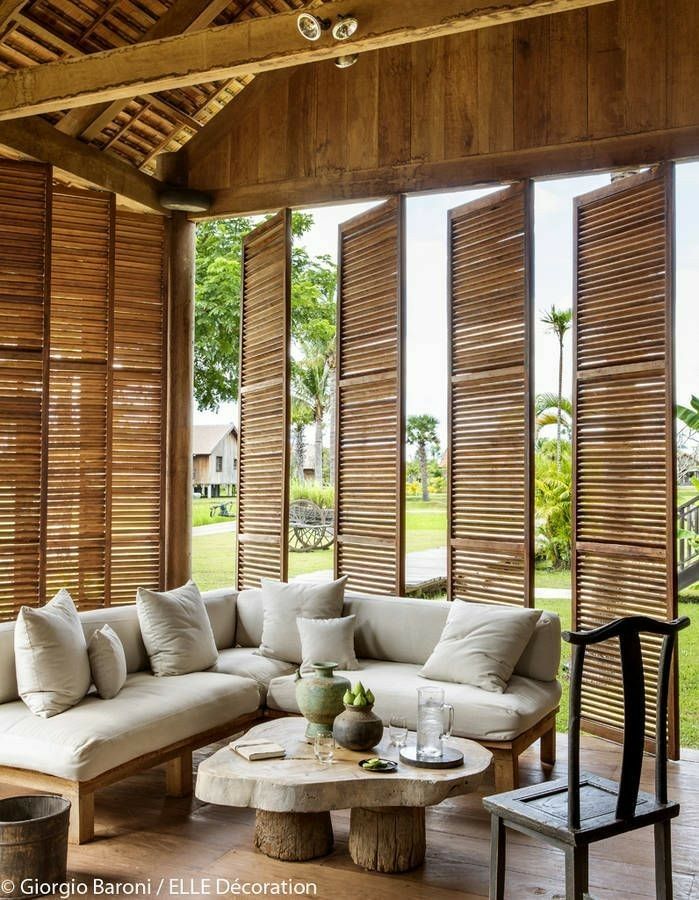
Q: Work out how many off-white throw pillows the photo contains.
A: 6